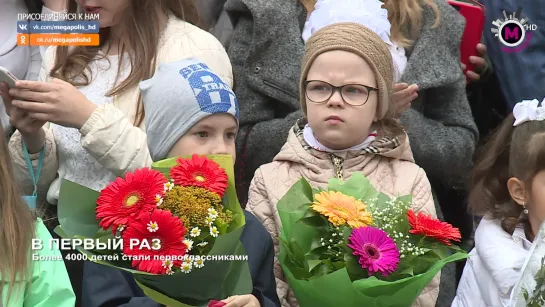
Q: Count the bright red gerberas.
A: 4